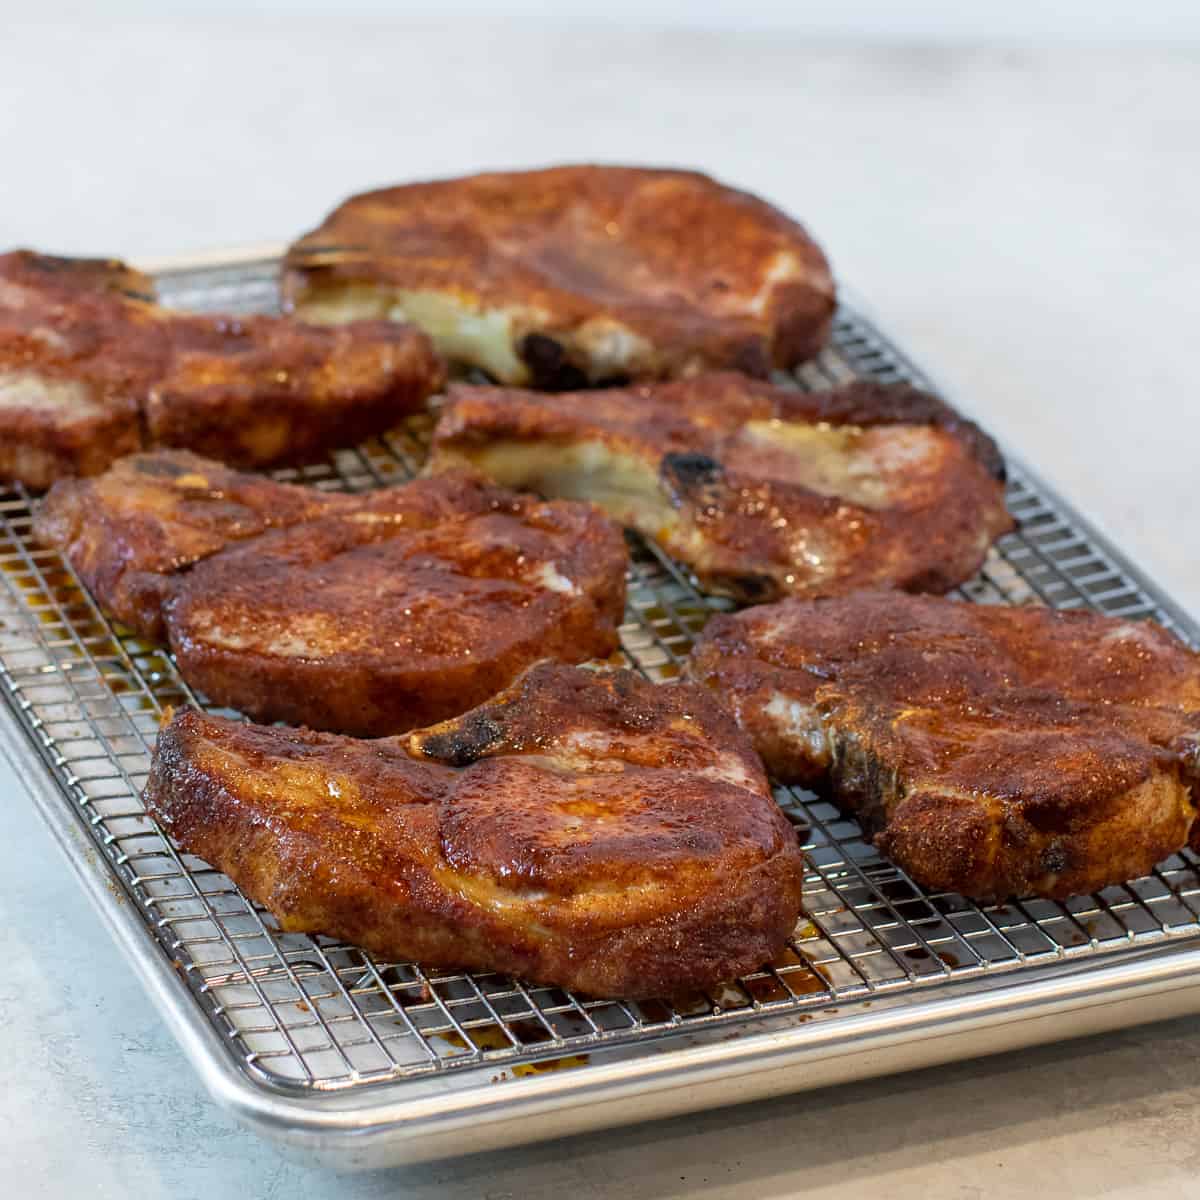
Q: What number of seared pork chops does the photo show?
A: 6